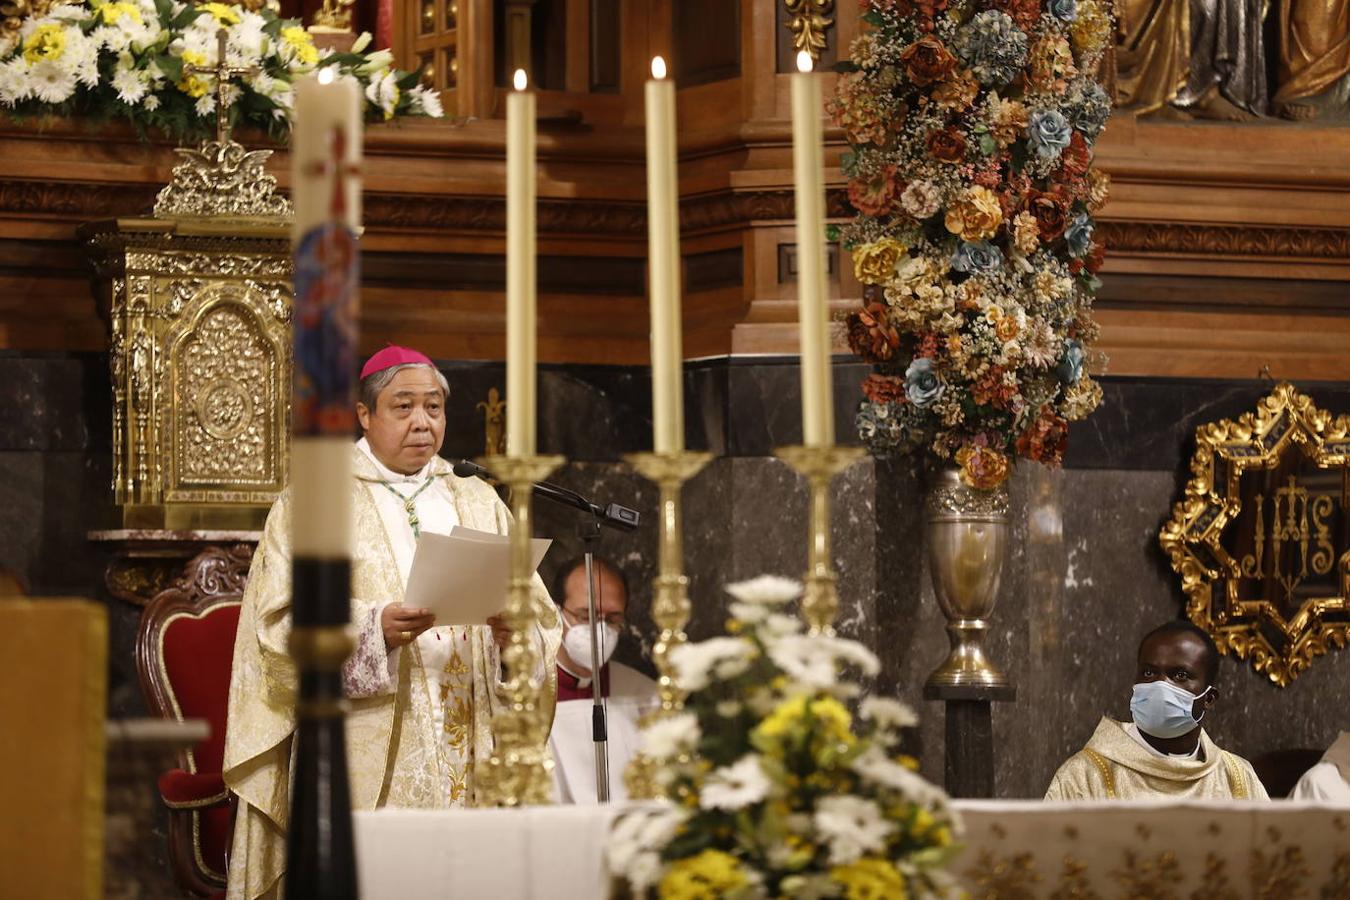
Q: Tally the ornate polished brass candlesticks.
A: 3